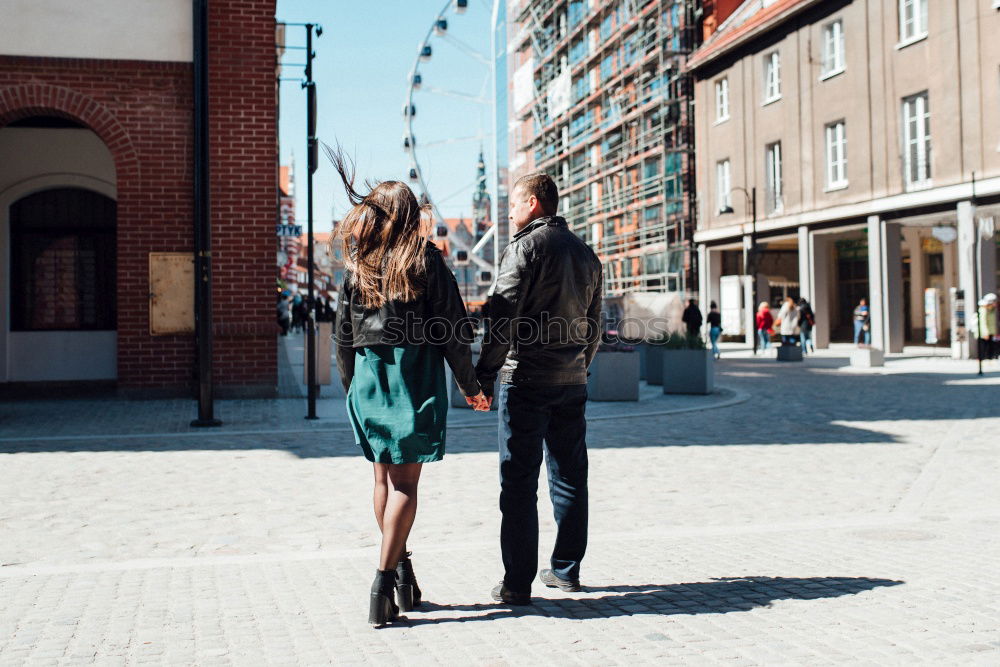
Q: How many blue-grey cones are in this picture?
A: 0